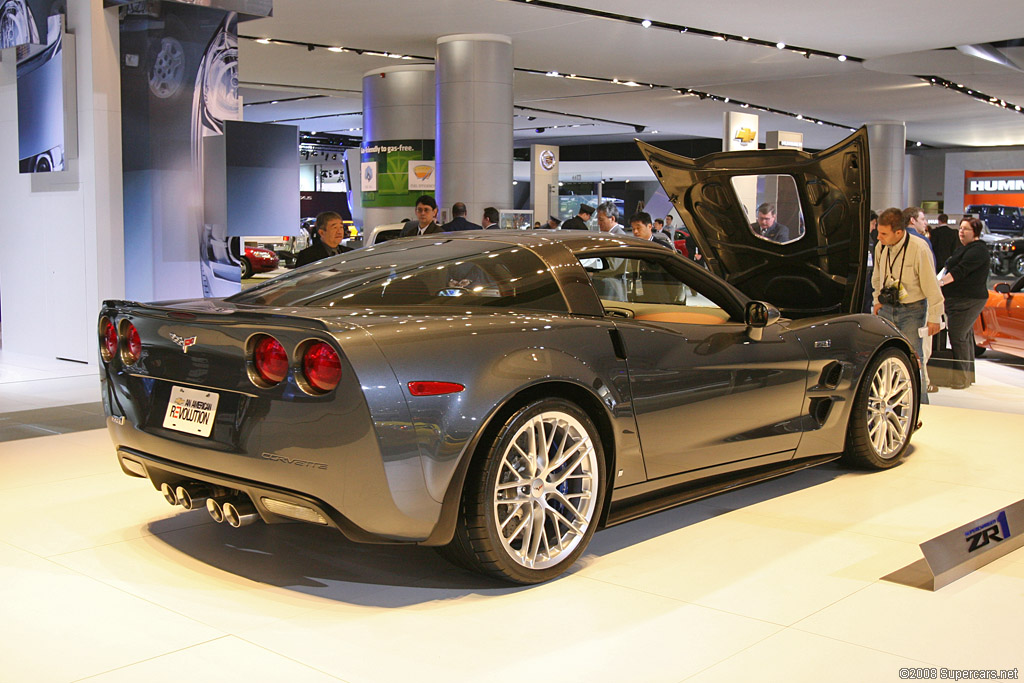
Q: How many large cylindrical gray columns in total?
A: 3